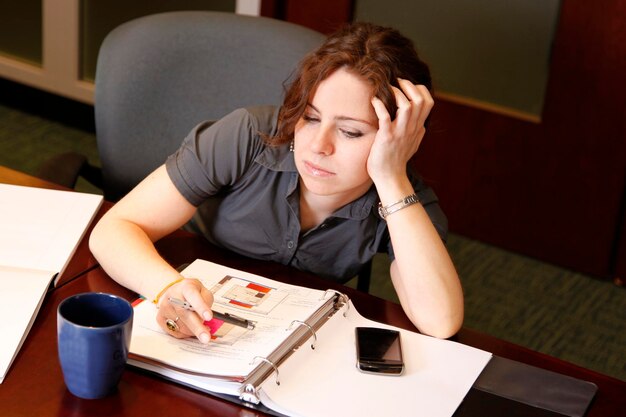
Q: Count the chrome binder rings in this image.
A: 3